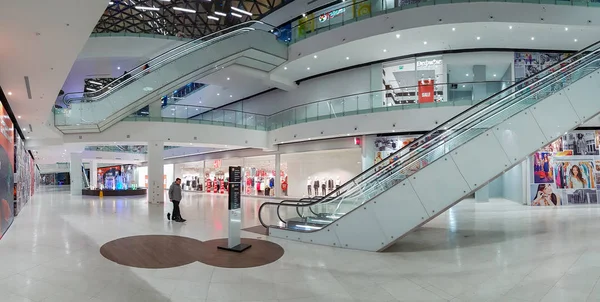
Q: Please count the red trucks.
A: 0